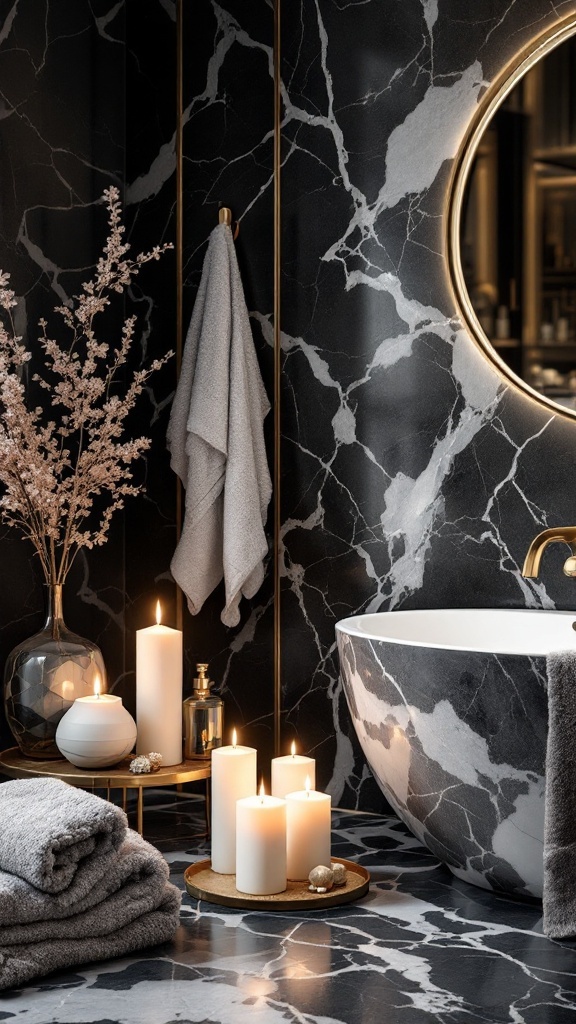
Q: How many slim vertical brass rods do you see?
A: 2